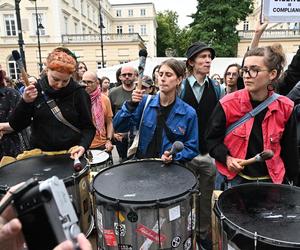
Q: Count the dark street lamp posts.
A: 3